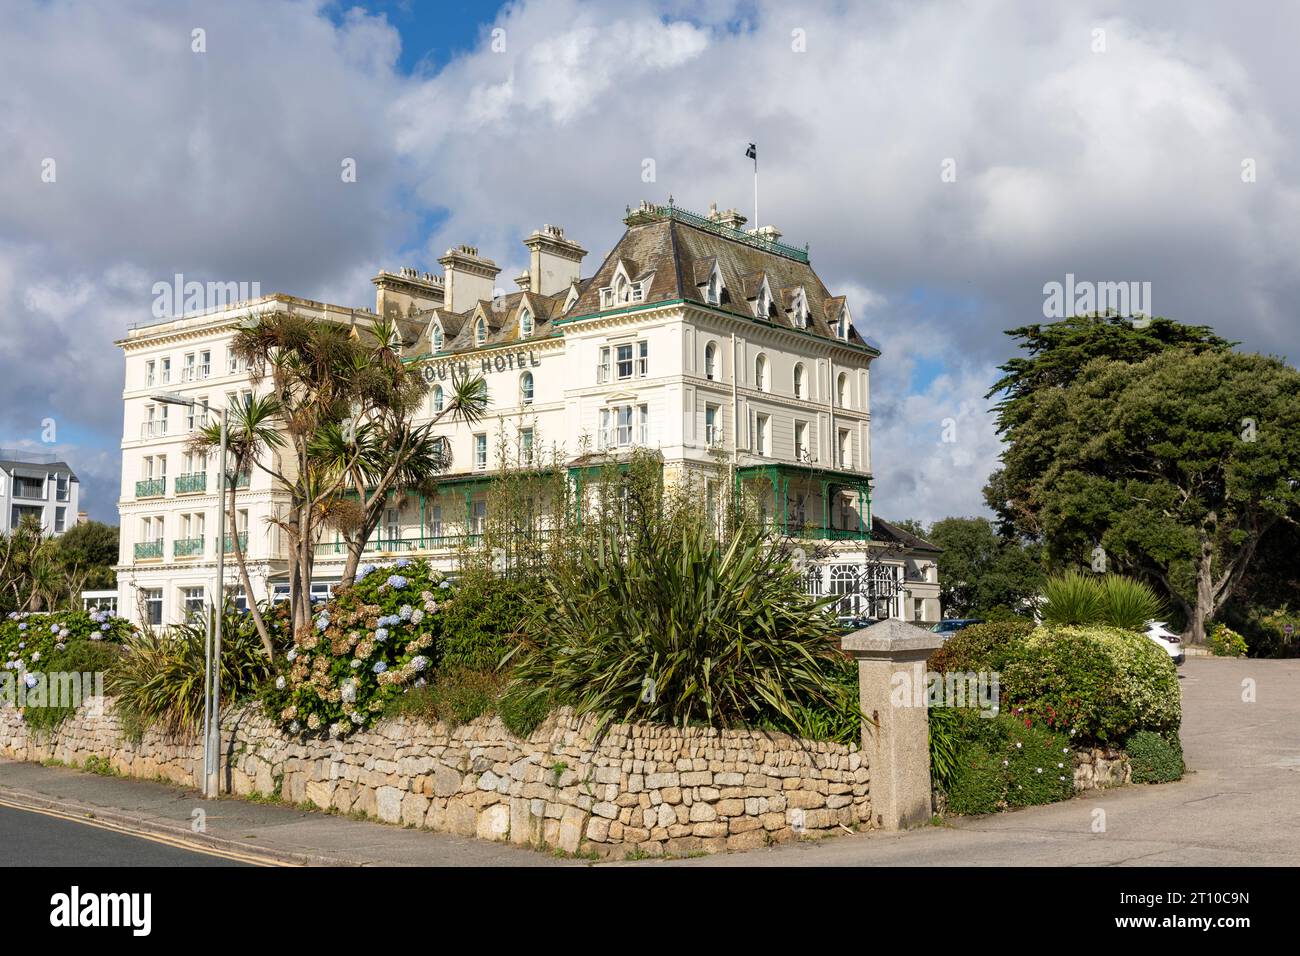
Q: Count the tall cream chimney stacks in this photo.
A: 3